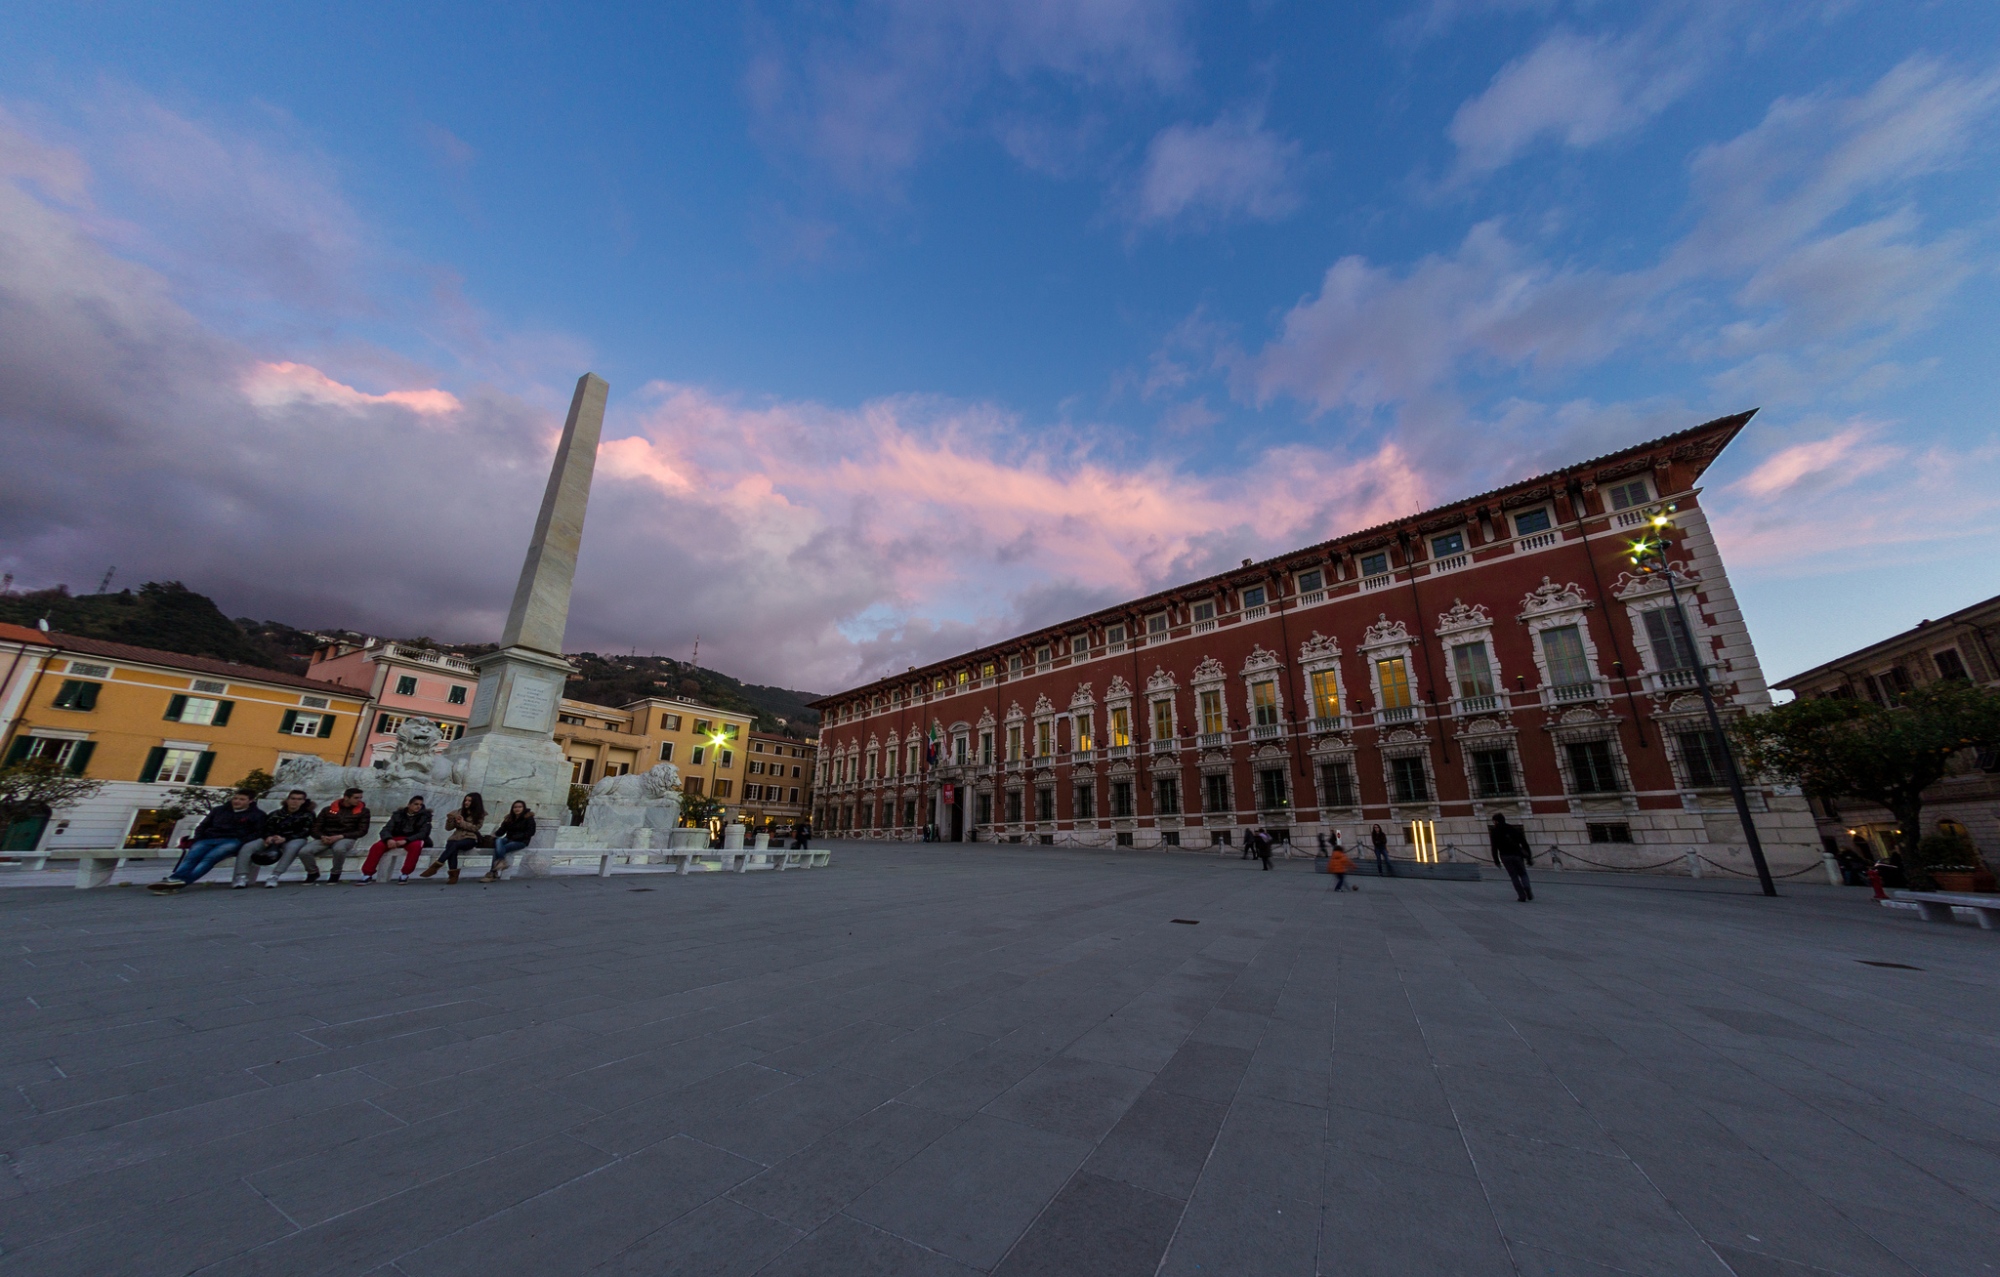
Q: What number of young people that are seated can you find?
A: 6